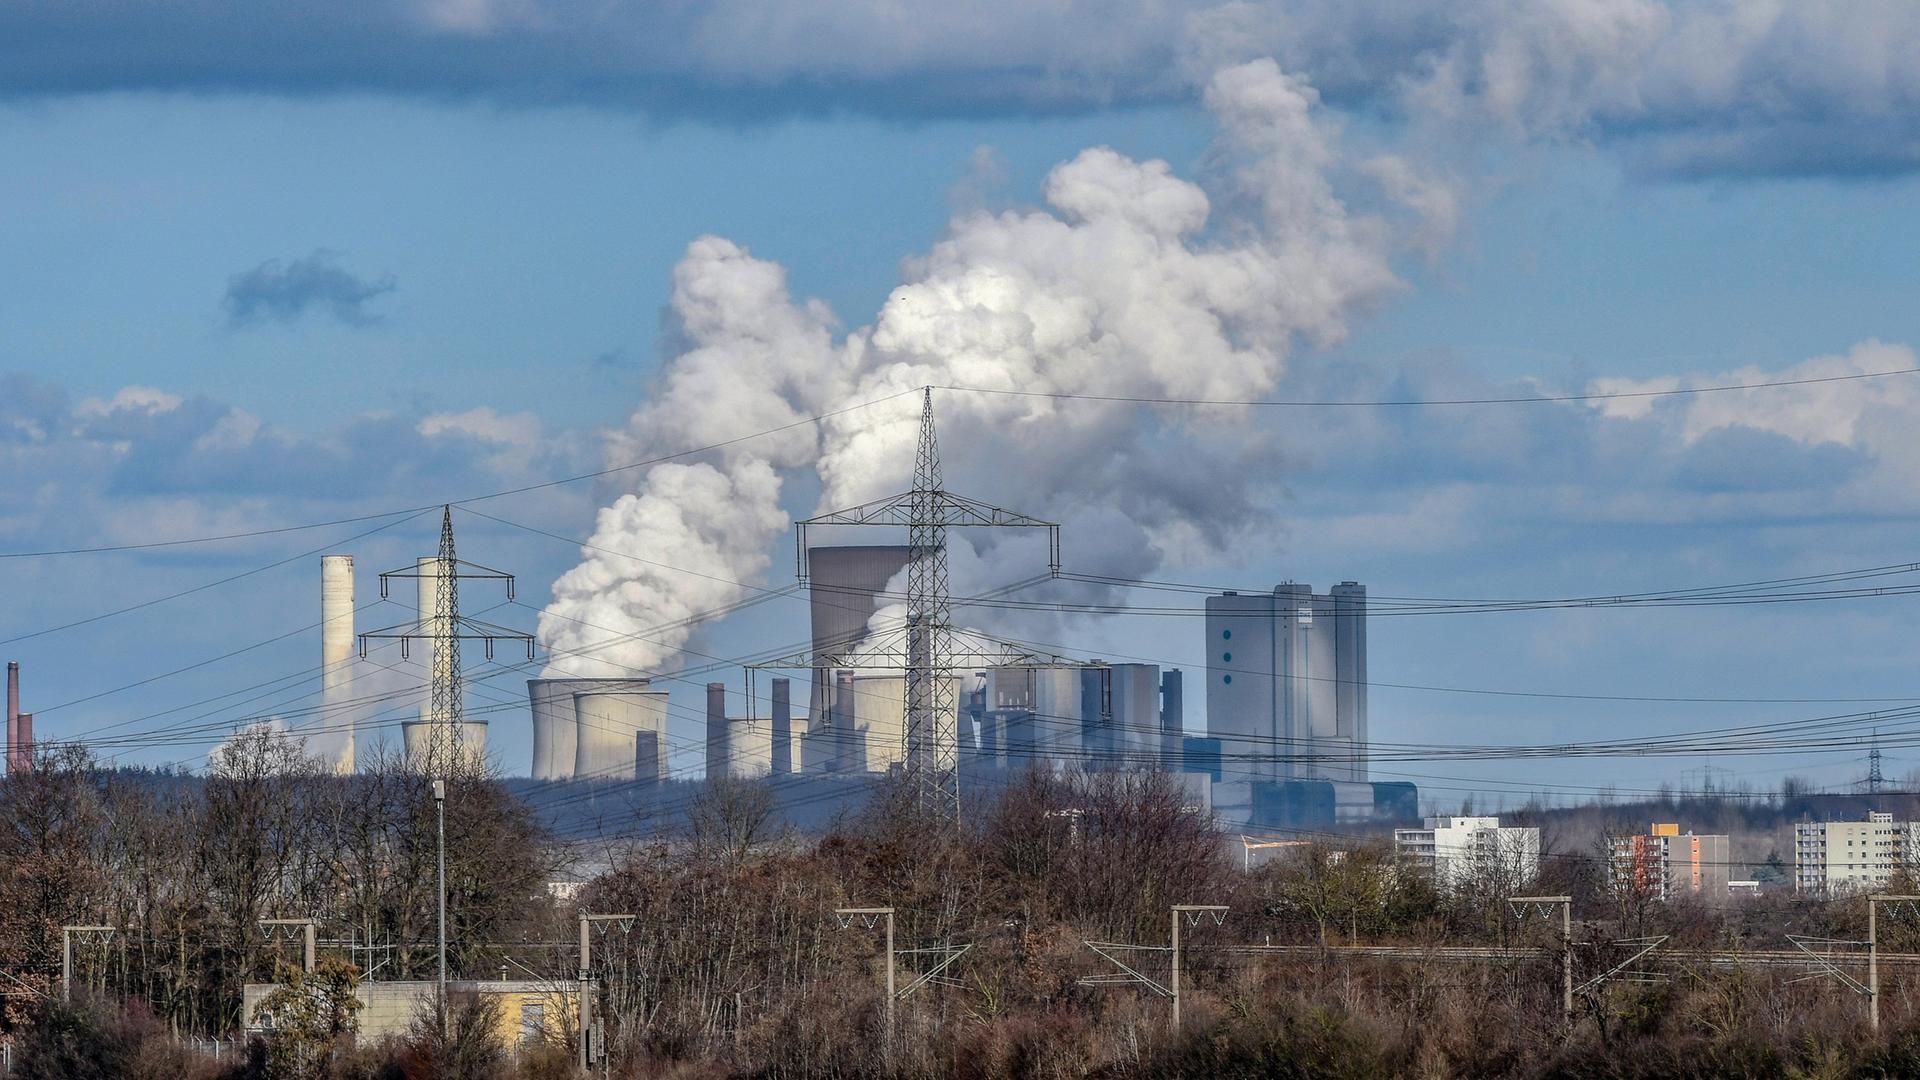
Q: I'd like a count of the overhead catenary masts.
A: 7